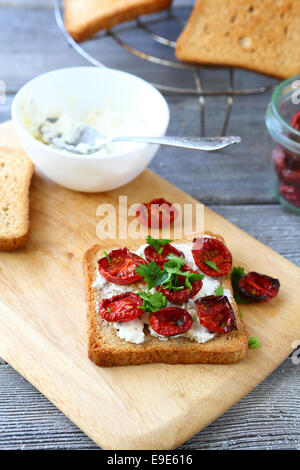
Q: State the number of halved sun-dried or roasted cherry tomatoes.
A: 9